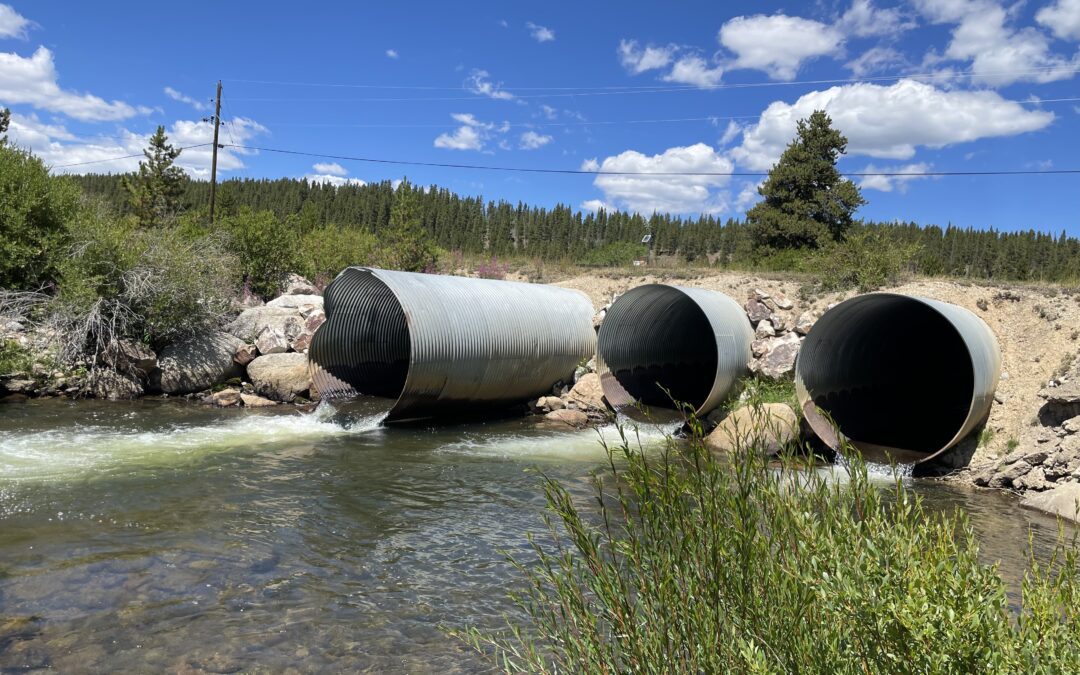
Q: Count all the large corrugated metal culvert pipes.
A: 3